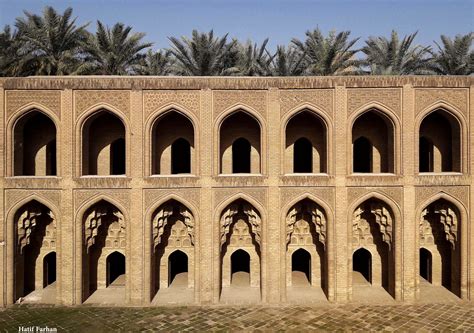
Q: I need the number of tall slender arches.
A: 7